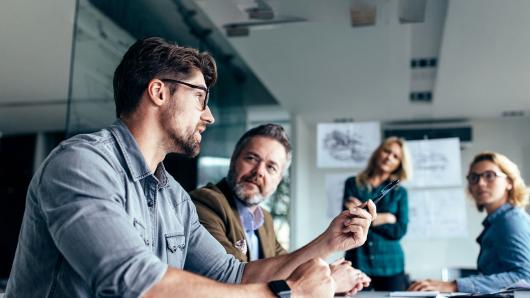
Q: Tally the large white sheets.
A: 4